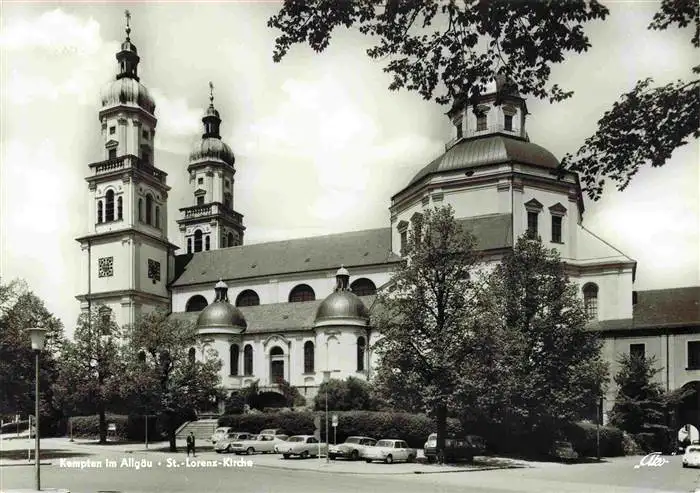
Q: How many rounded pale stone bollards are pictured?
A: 0